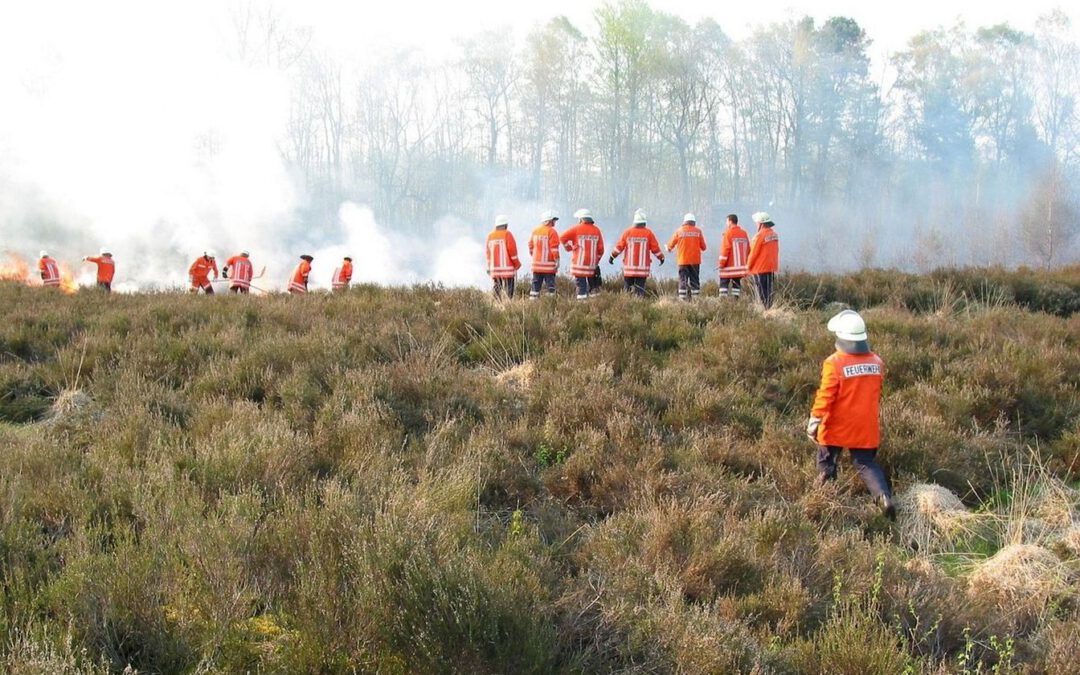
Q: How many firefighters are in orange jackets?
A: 14